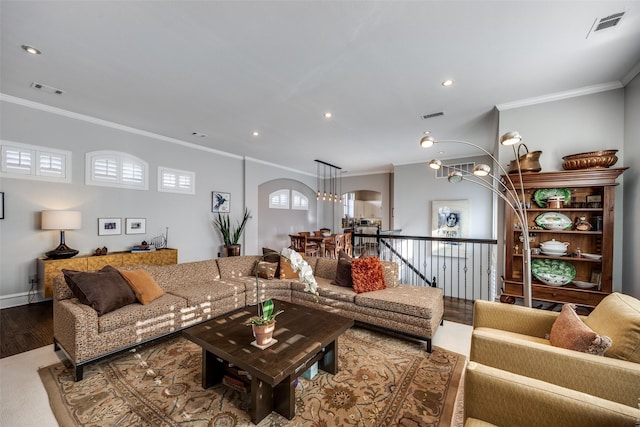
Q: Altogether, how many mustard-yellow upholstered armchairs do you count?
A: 2